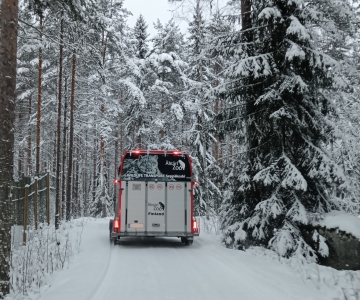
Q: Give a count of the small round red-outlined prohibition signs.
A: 4